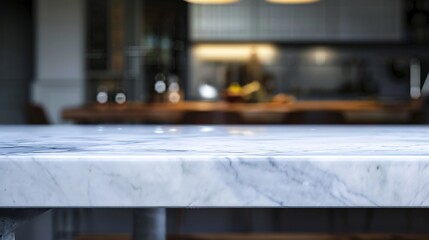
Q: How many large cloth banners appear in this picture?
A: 0